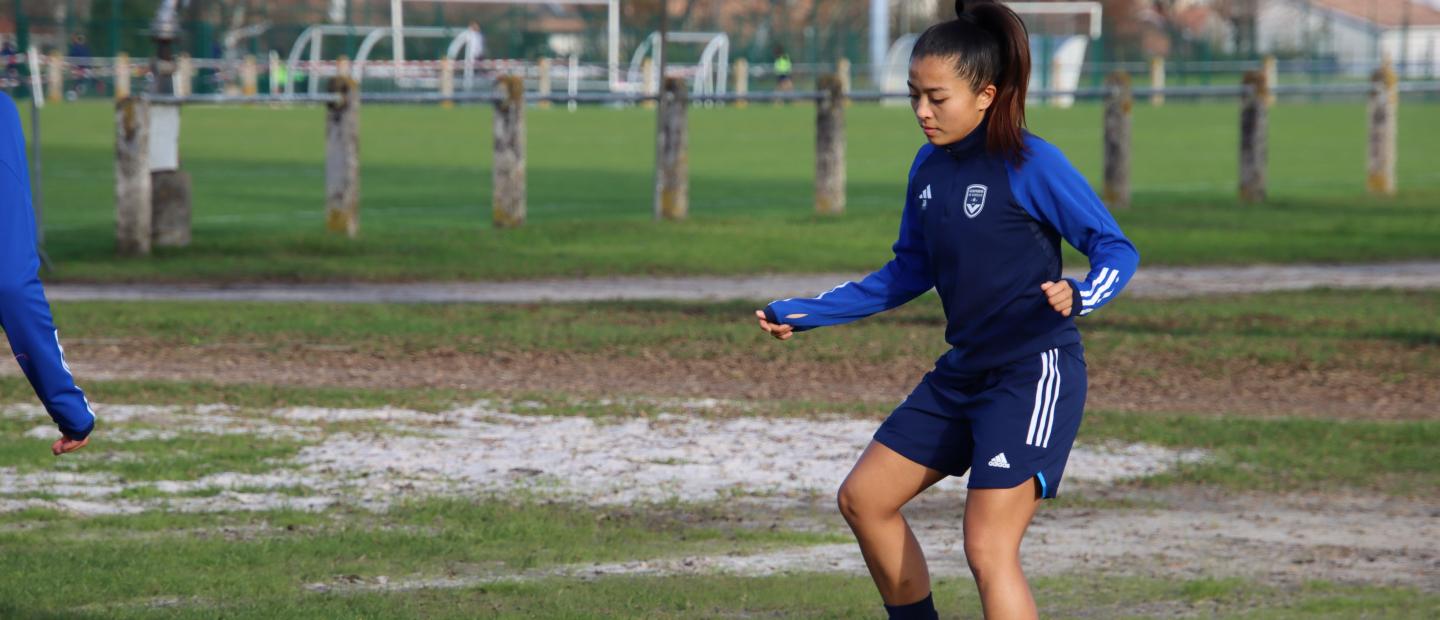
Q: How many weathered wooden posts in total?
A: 8